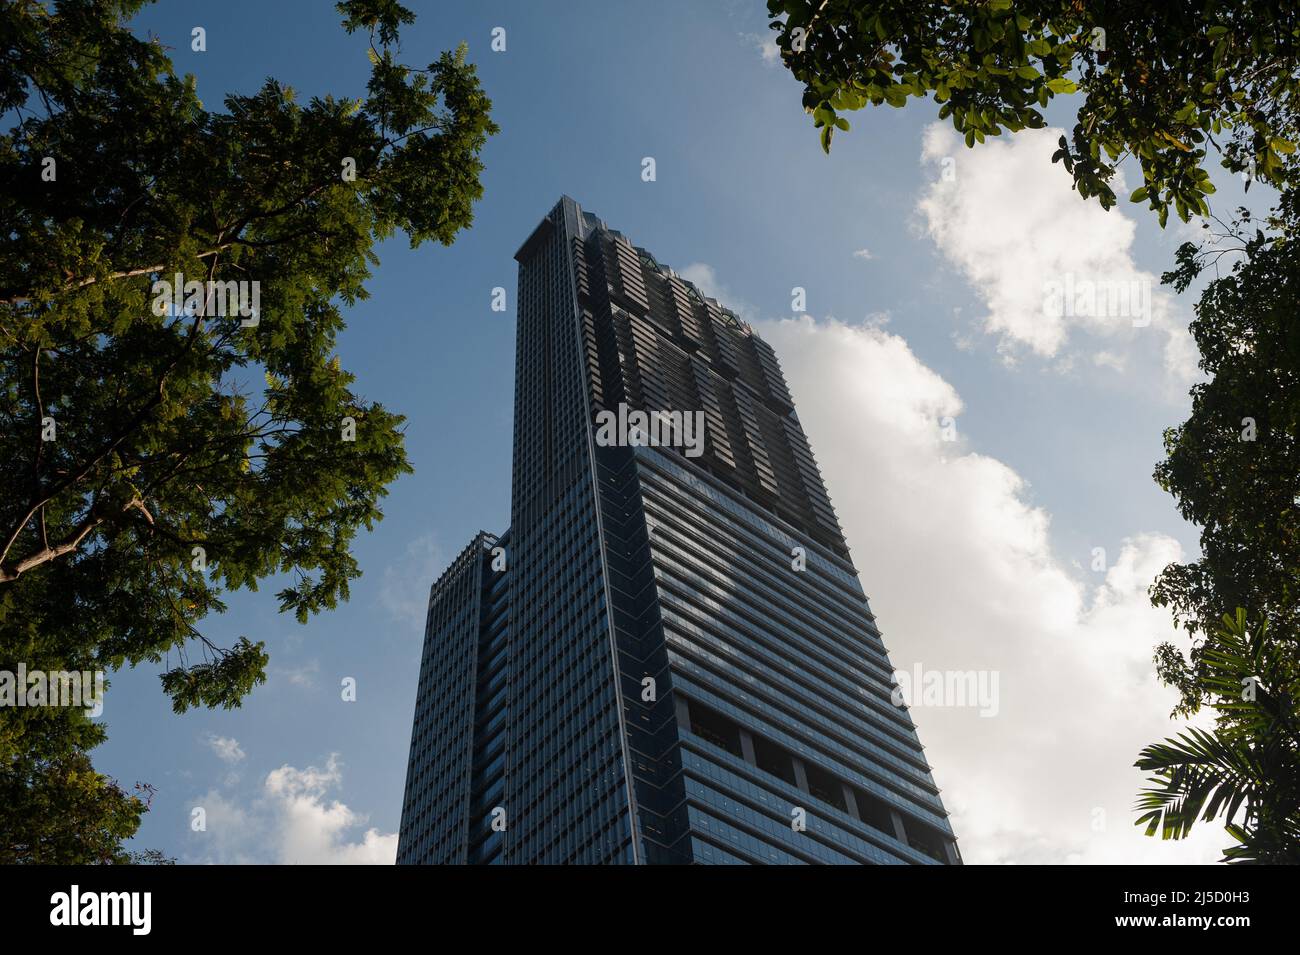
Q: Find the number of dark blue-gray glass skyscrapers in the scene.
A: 1